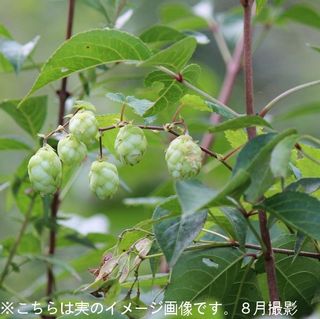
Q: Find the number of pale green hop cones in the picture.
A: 6